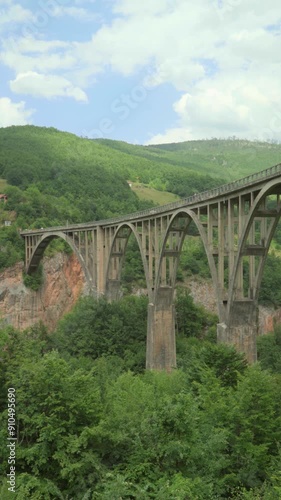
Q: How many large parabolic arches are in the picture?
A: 4